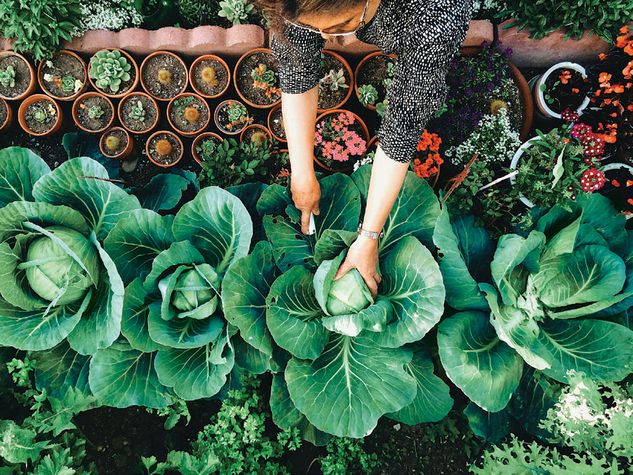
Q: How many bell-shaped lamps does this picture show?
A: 0